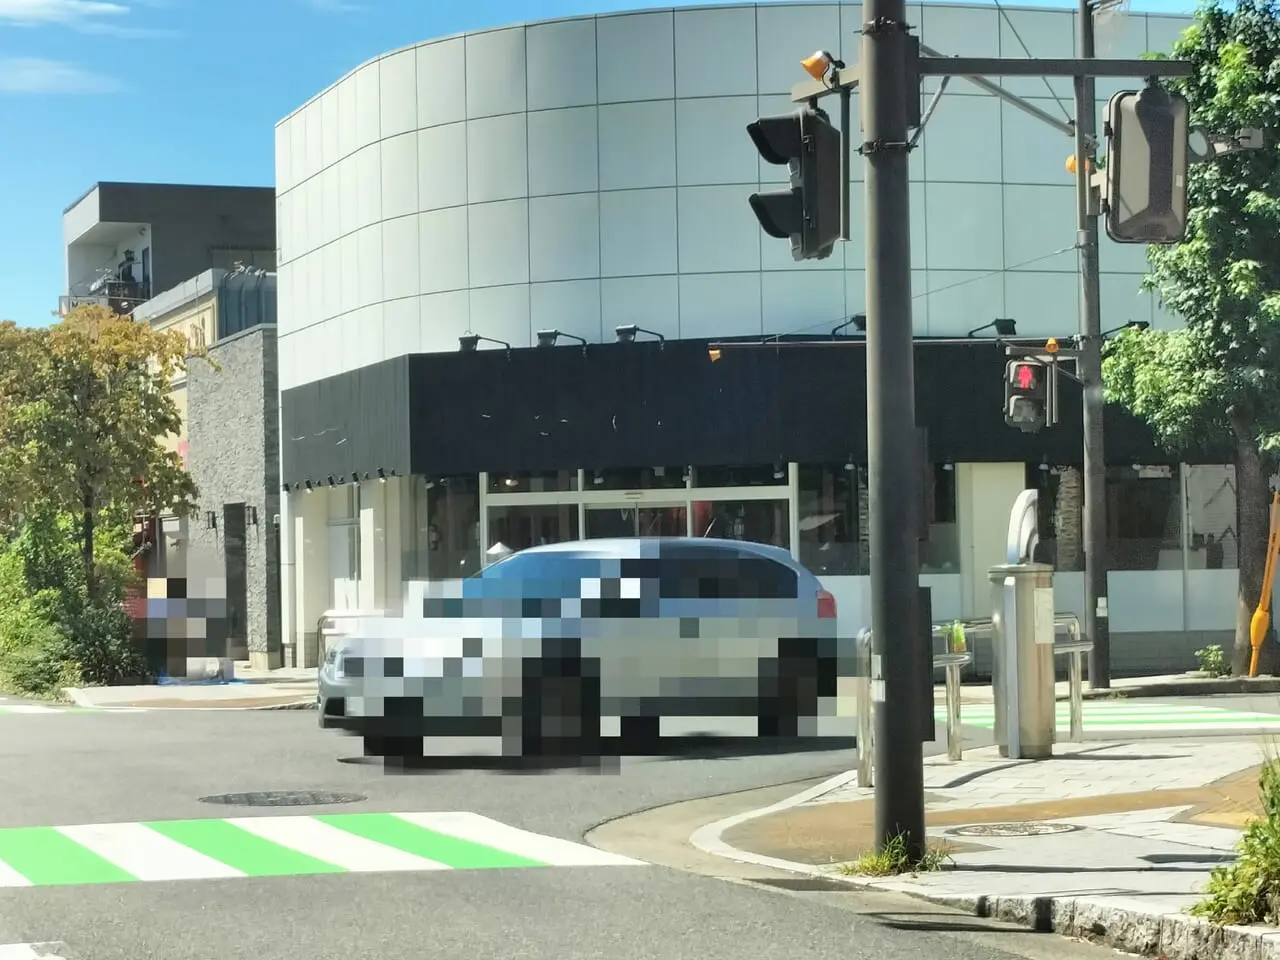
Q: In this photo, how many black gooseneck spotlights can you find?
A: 6